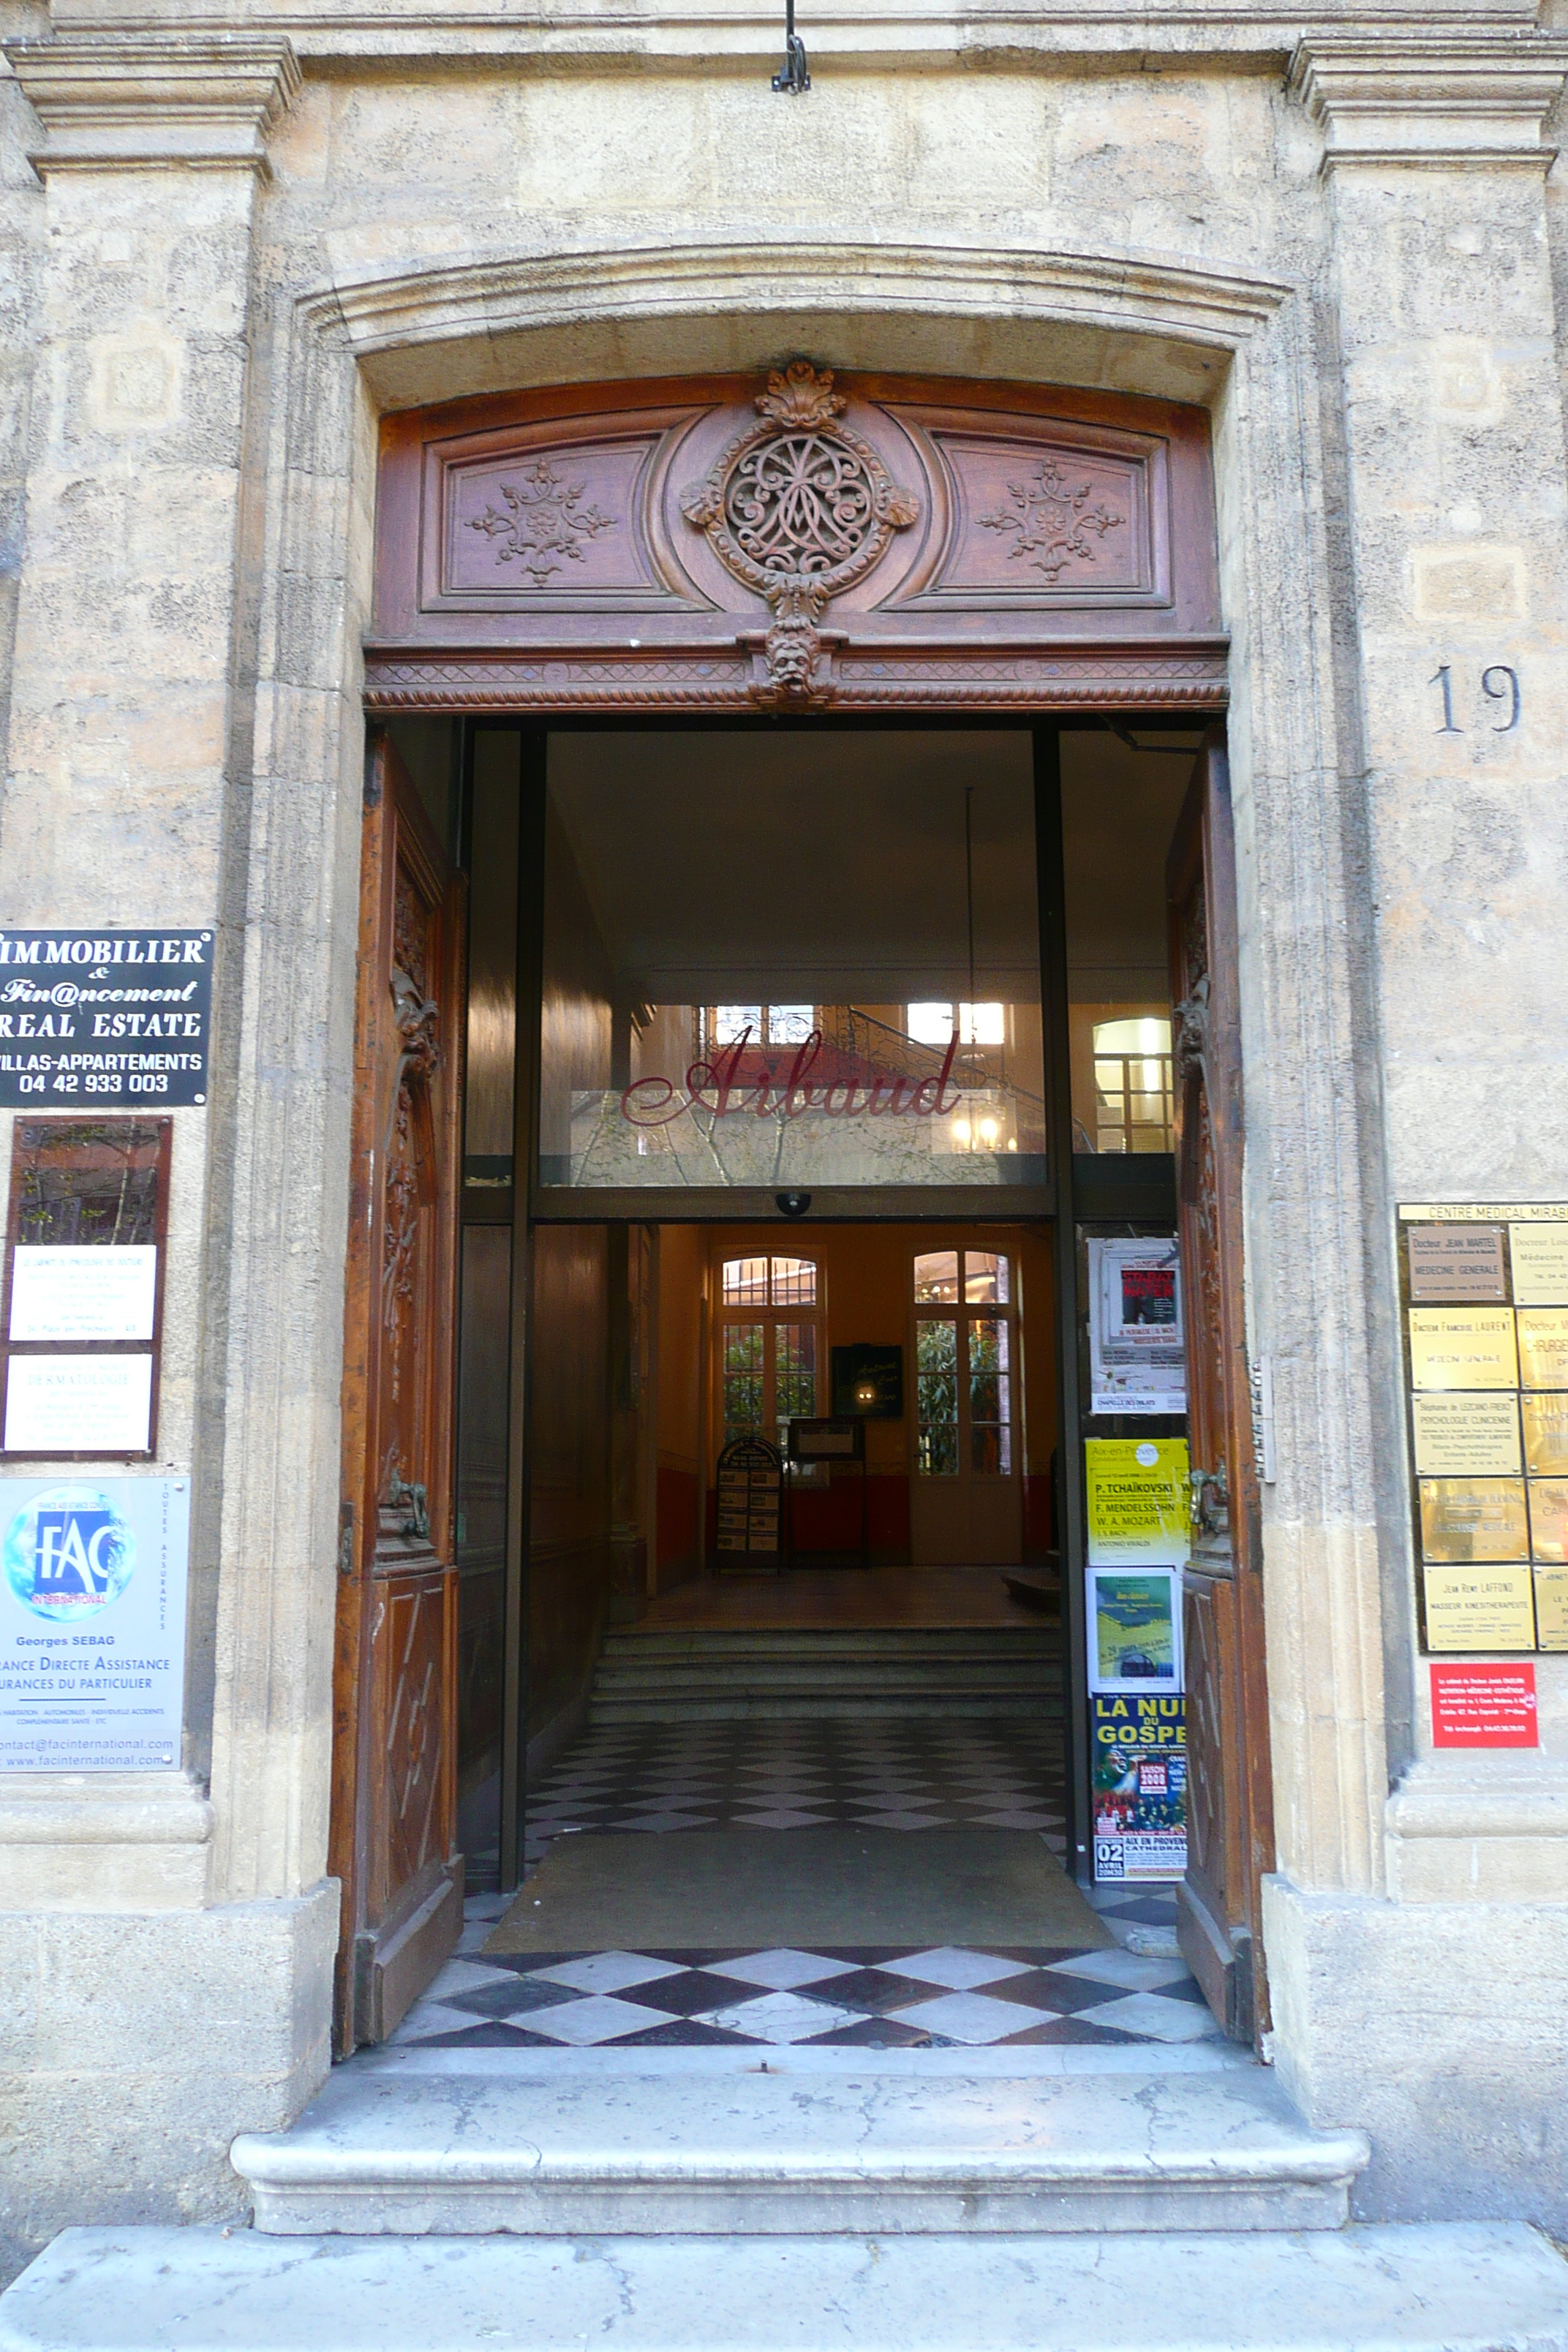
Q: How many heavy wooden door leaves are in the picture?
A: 2